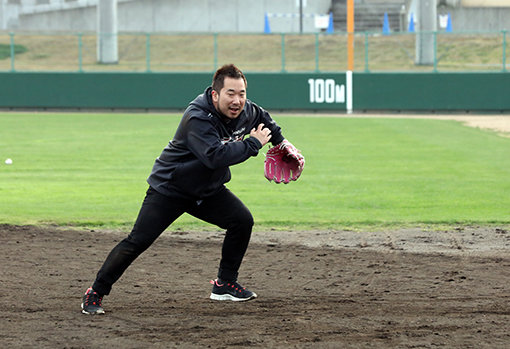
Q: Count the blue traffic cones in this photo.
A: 5